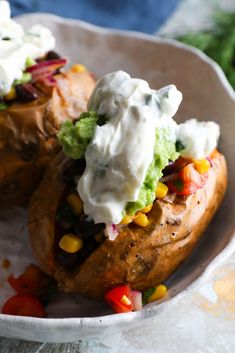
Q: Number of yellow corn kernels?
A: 10